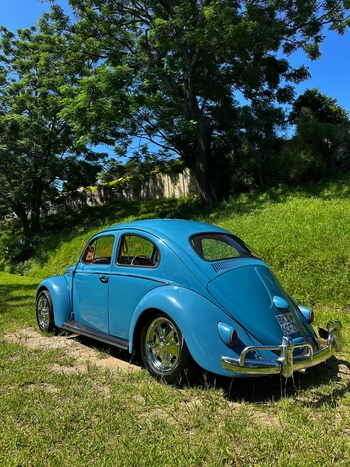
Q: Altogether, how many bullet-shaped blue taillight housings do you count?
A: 2